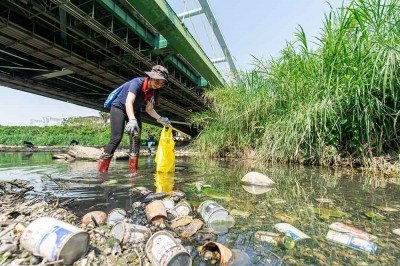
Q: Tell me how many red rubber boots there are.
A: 2